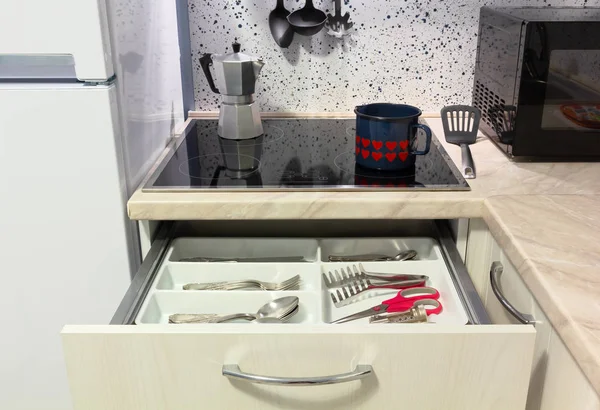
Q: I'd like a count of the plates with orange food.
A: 1